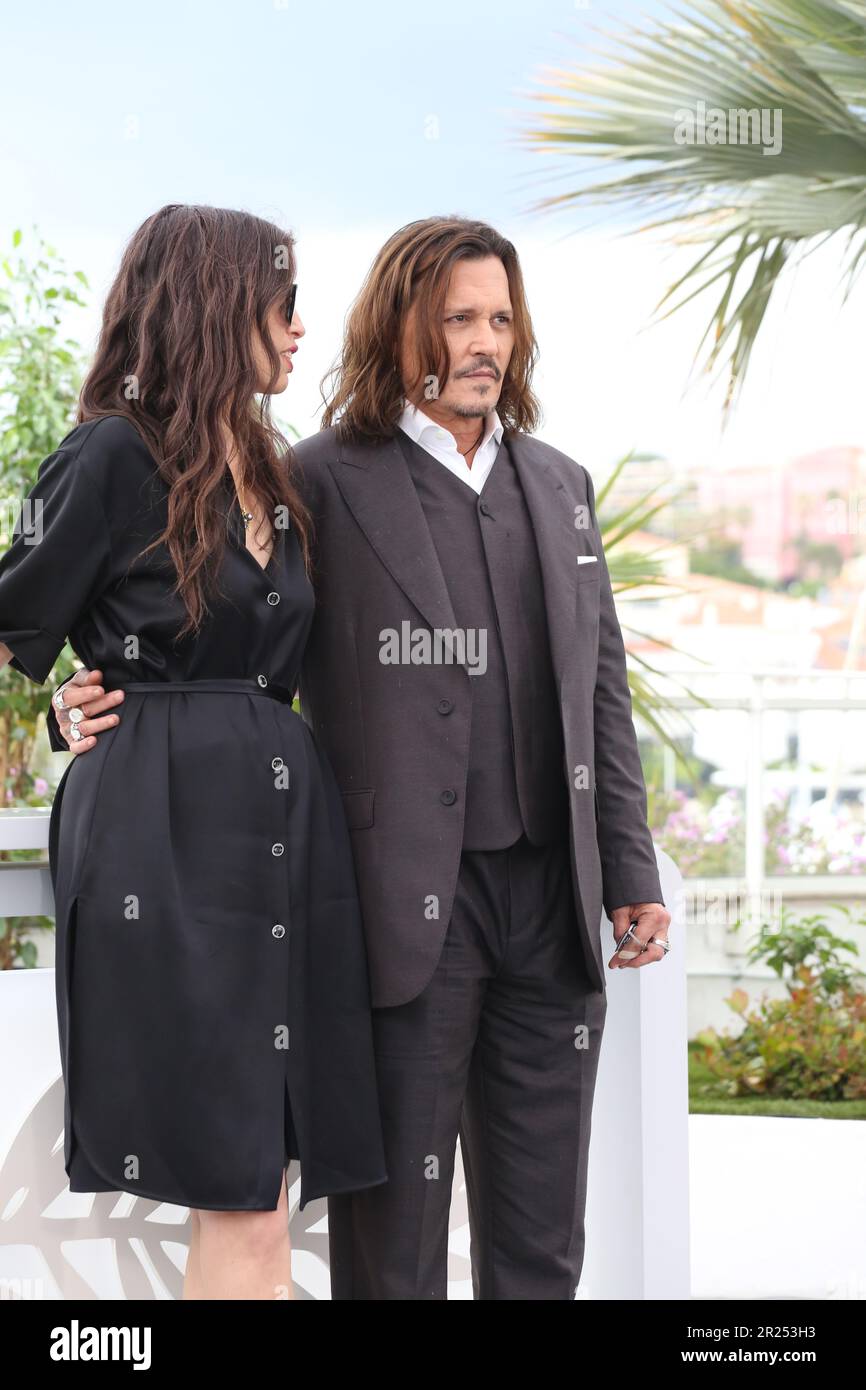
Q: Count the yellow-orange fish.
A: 0